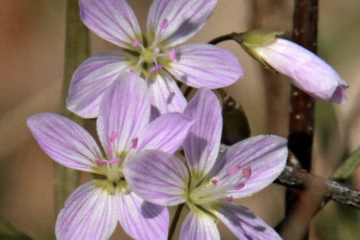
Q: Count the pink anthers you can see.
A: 14